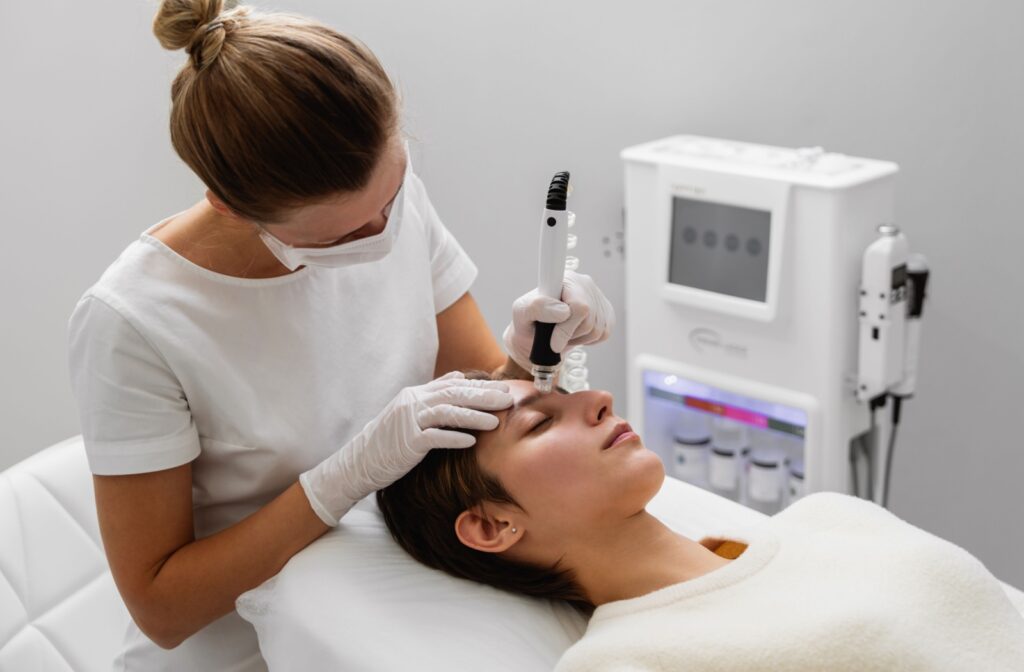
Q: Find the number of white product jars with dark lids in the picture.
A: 4